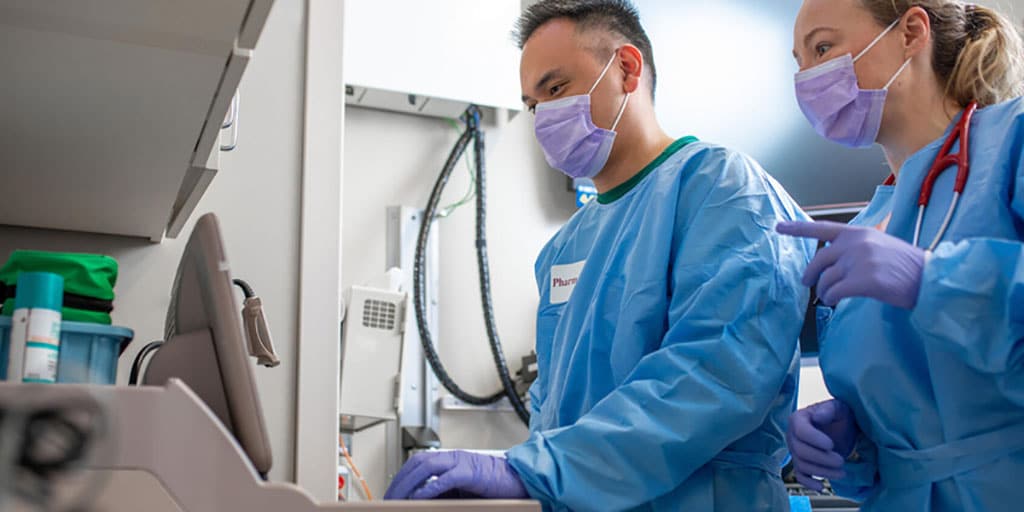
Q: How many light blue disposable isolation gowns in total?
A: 2